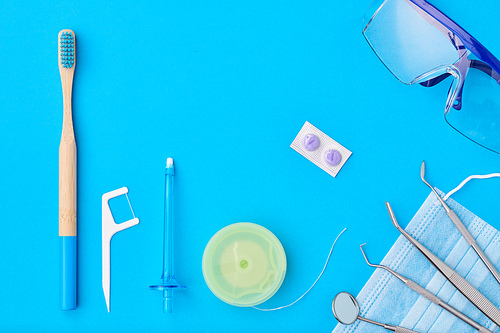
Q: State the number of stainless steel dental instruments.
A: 4